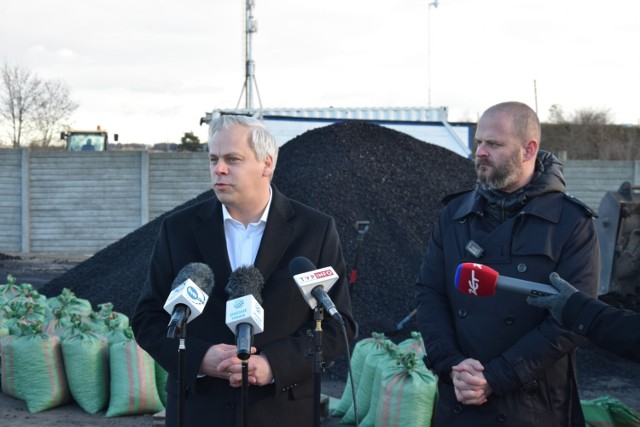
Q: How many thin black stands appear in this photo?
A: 3